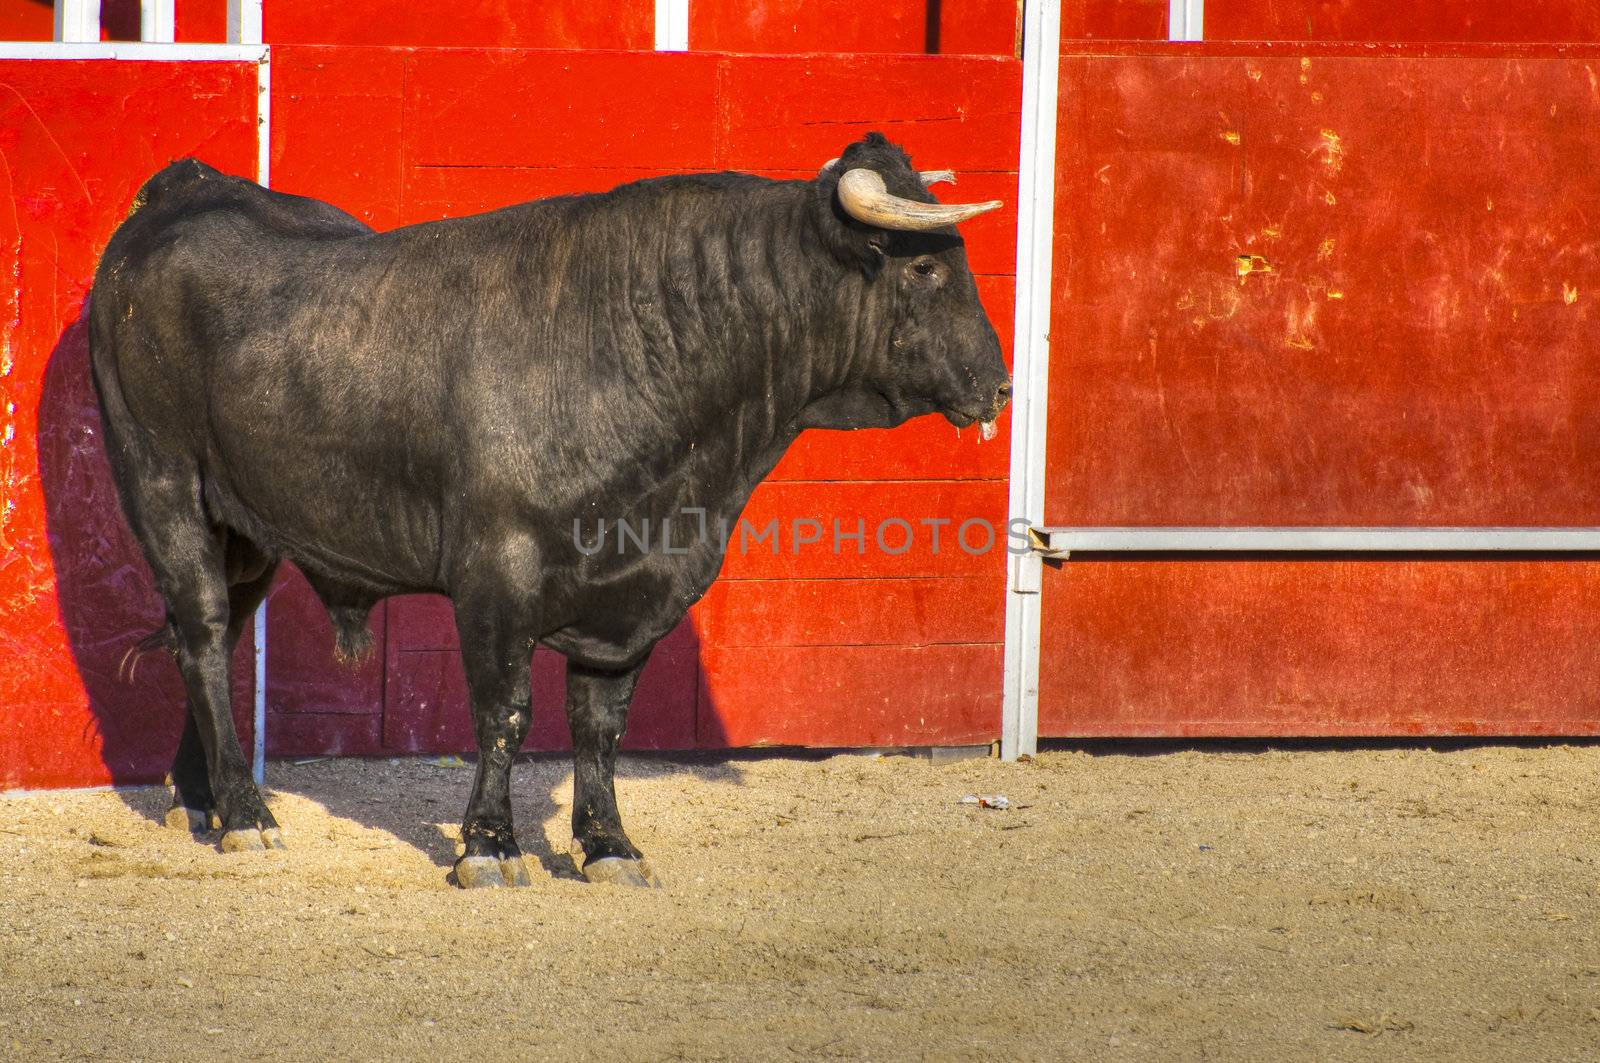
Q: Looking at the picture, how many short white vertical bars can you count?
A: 5